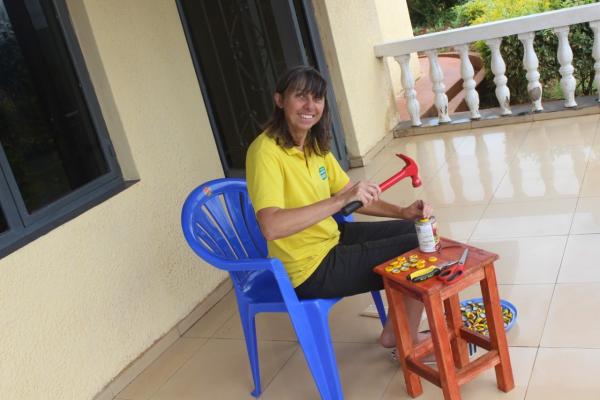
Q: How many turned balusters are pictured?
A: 7